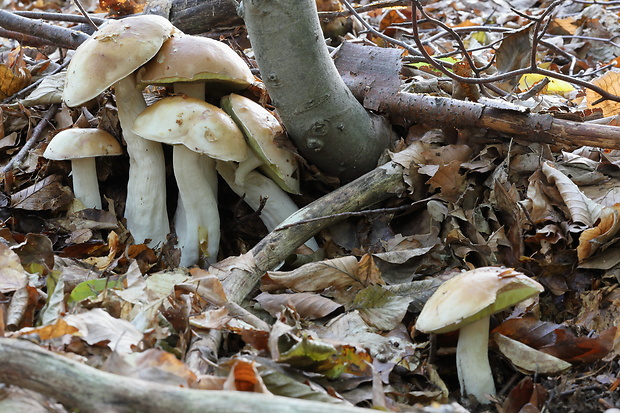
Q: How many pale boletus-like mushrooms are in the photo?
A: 6